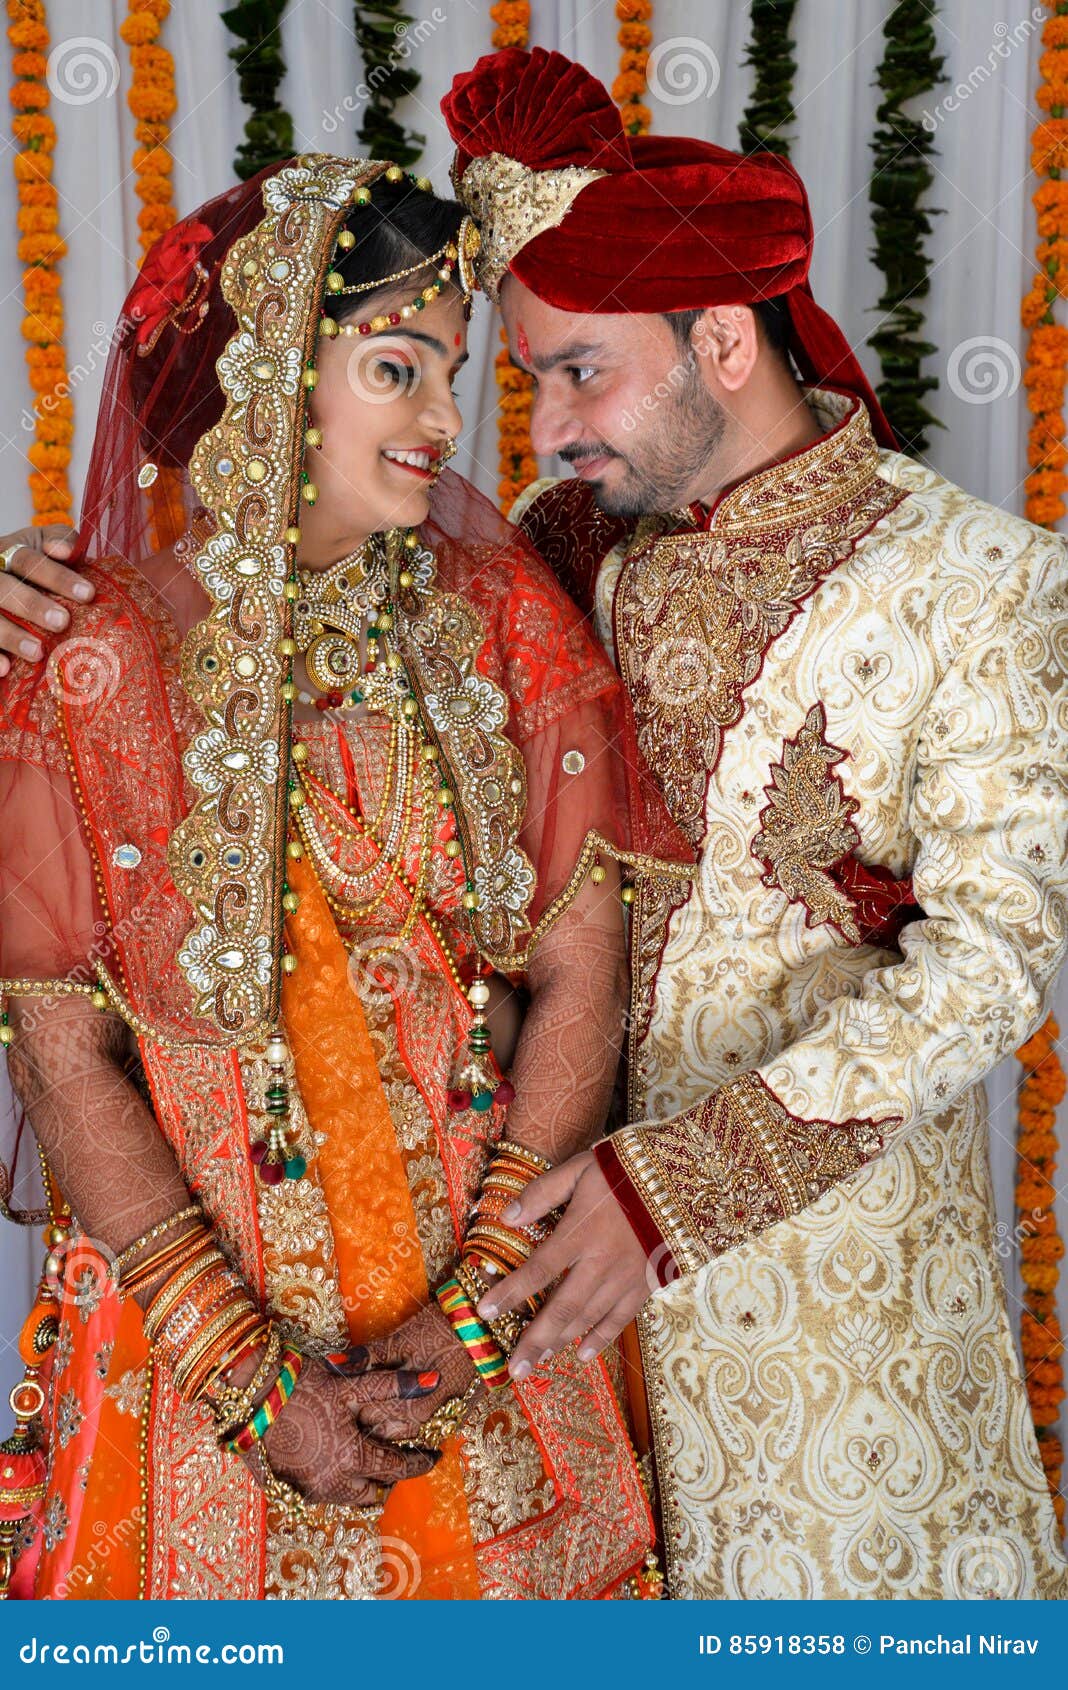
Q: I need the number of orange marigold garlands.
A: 5